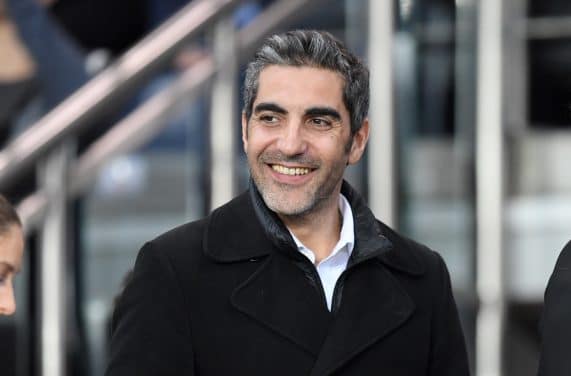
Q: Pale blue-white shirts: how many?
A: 1